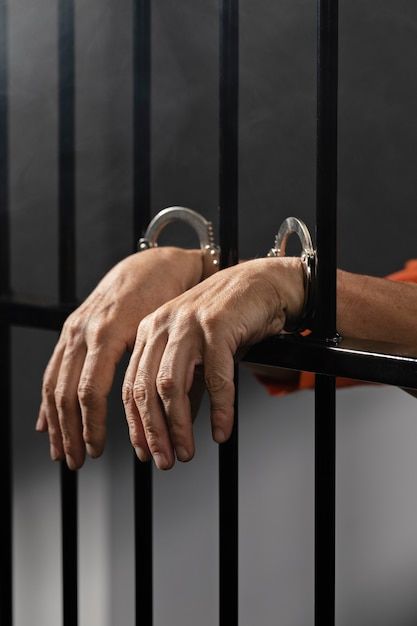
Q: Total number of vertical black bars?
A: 5